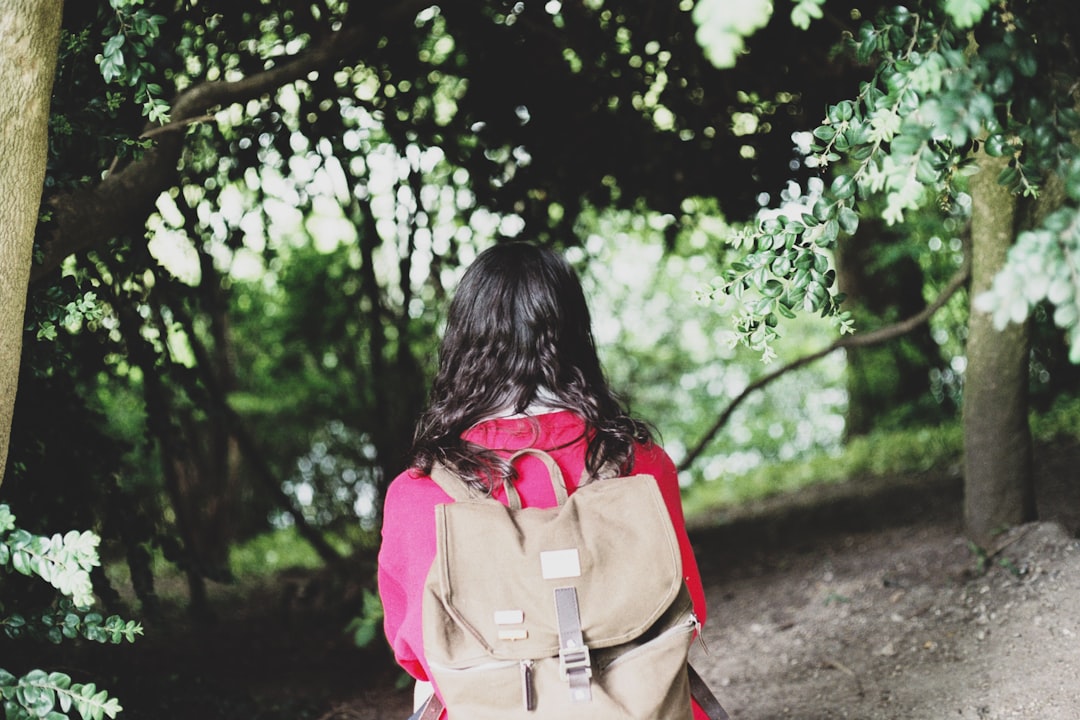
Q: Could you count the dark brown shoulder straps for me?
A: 2